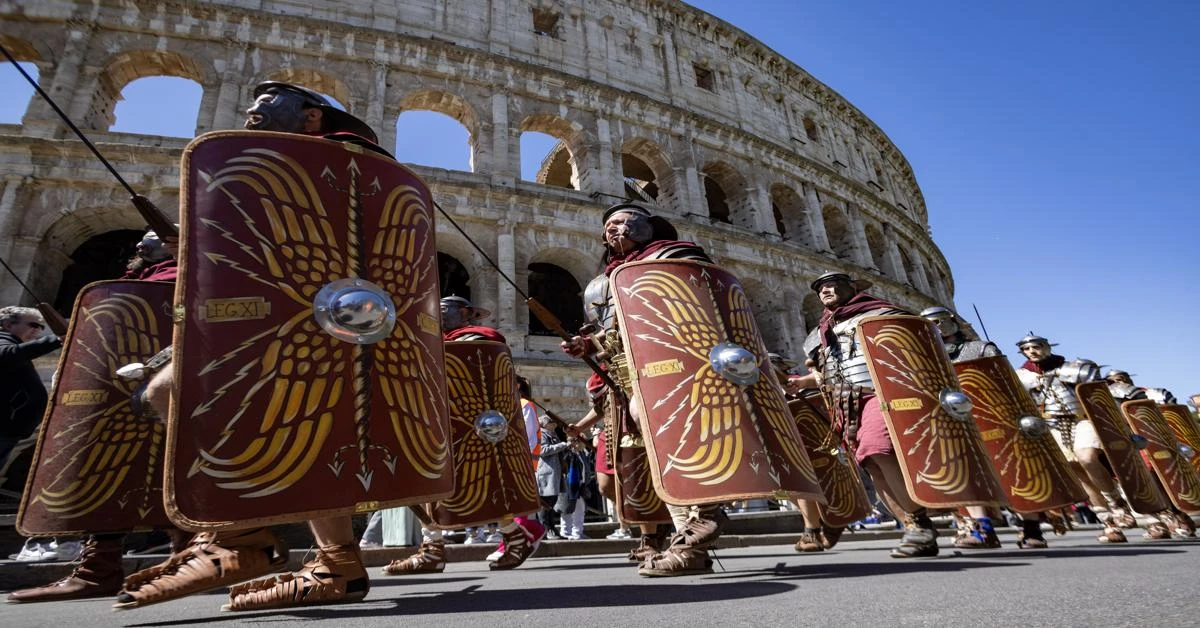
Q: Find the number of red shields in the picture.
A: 11